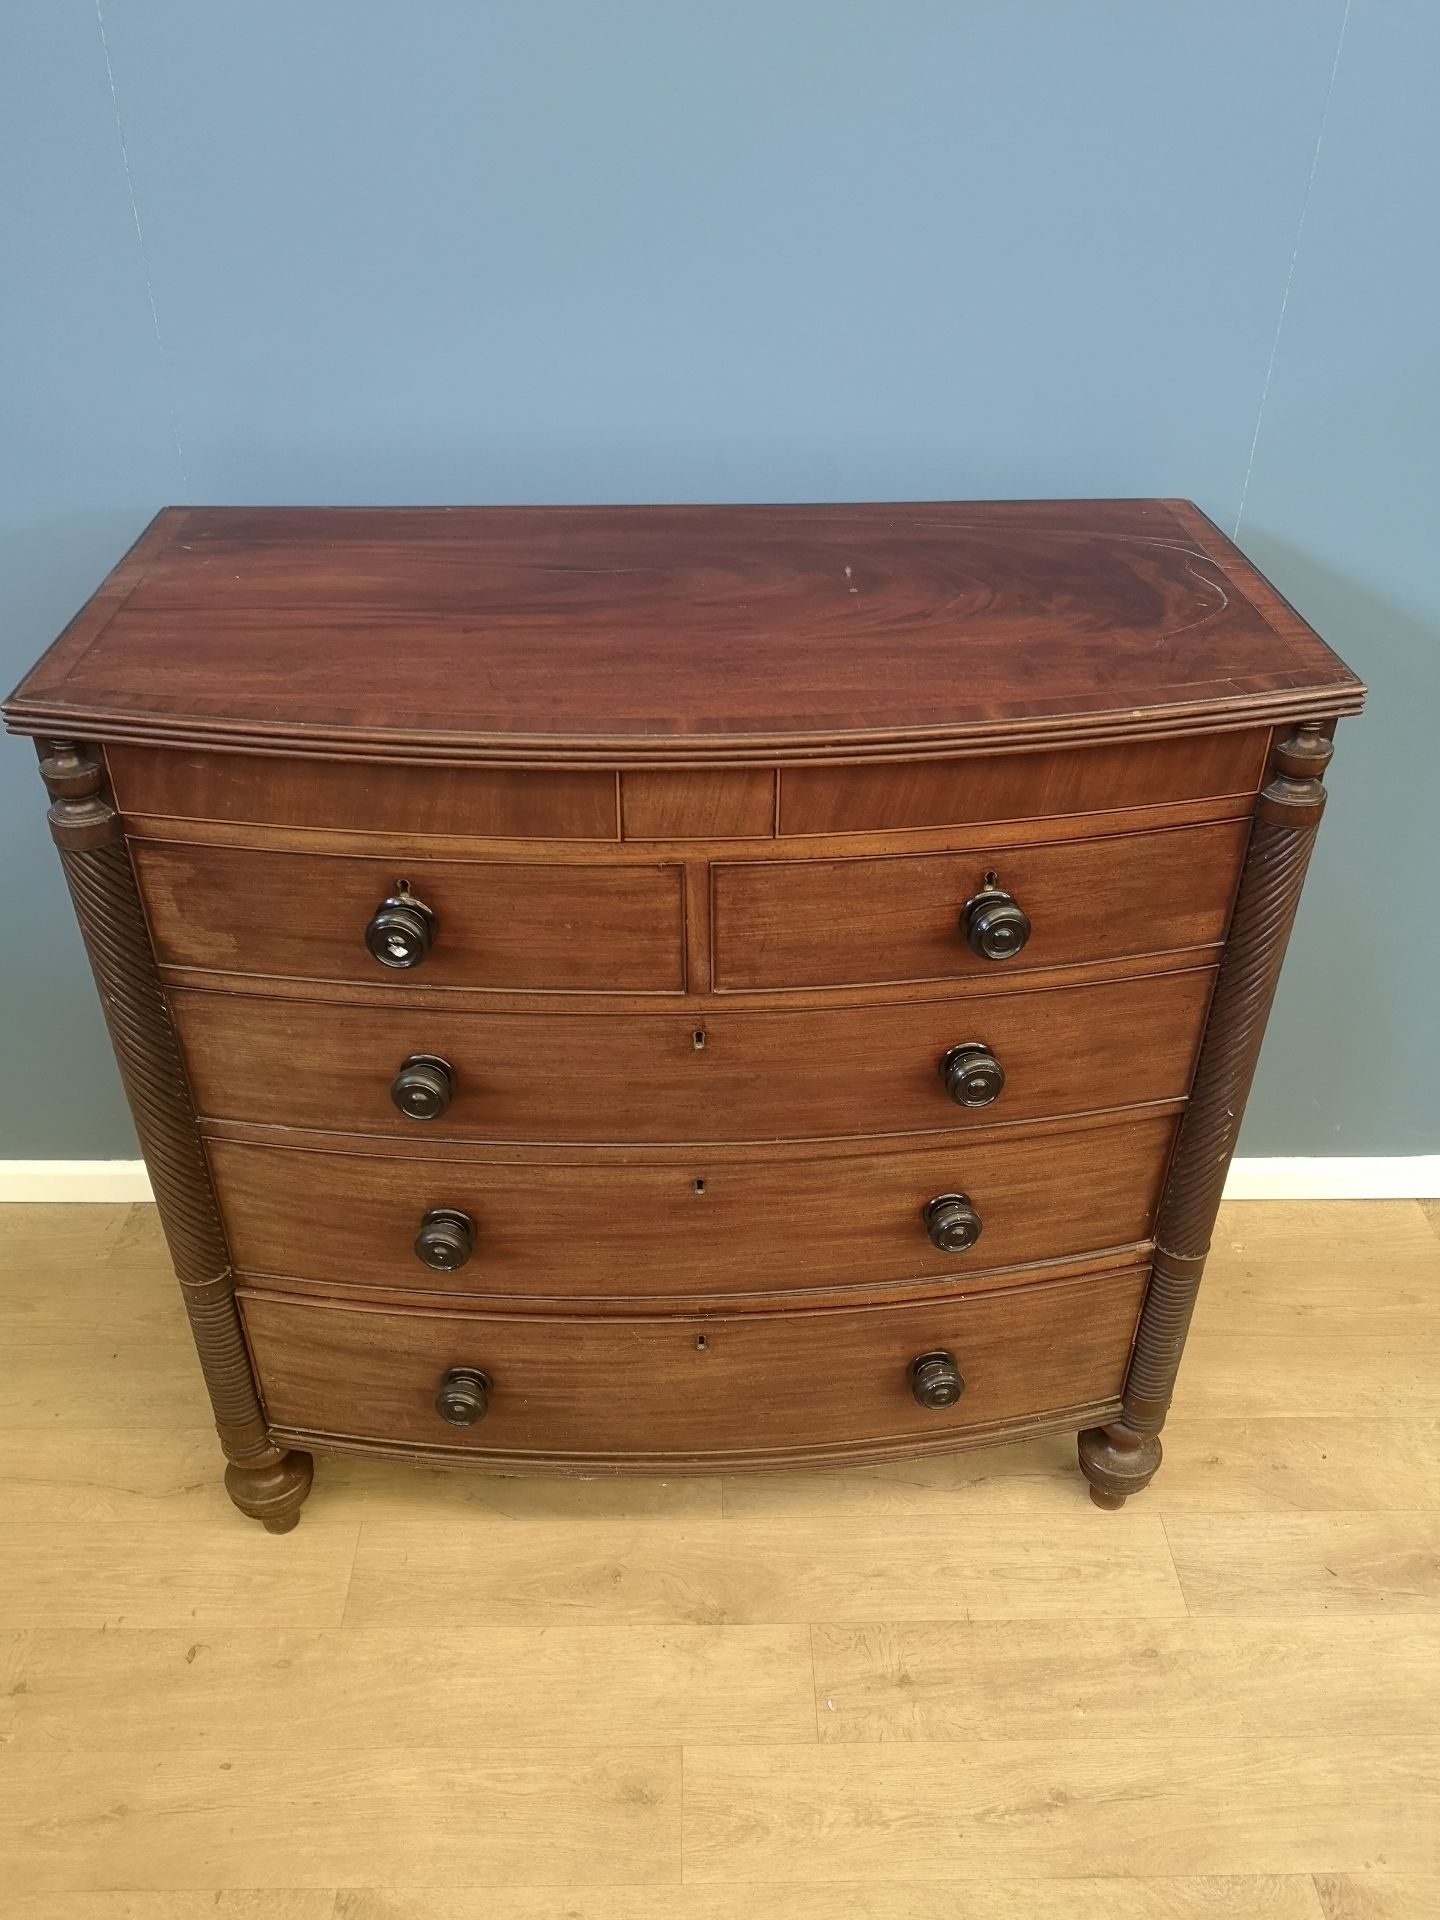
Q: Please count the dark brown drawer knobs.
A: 8